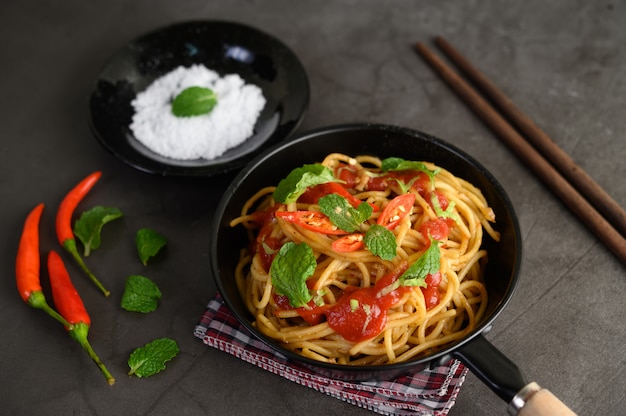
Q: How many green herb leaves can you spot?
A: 11